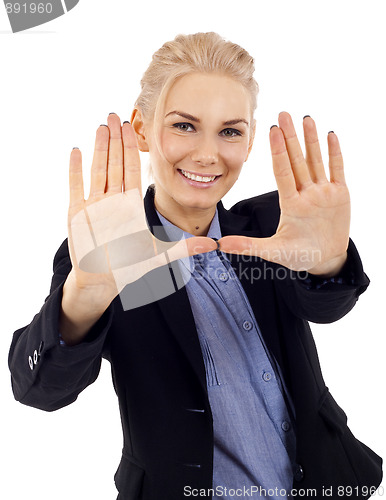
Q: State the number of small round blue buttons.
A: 4